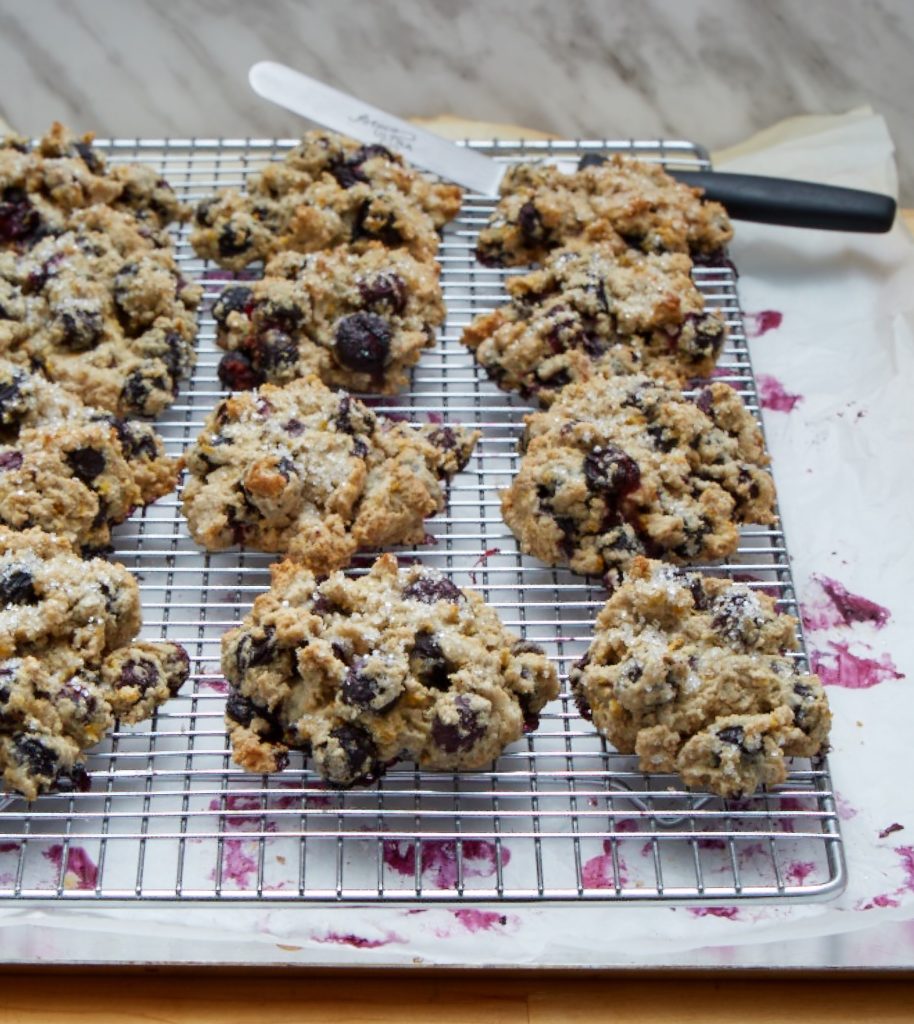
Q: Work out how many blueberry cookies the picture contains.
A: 12